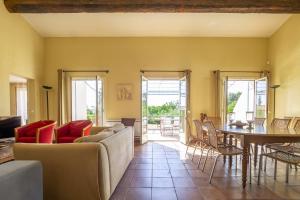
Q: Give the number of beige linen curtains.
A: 4